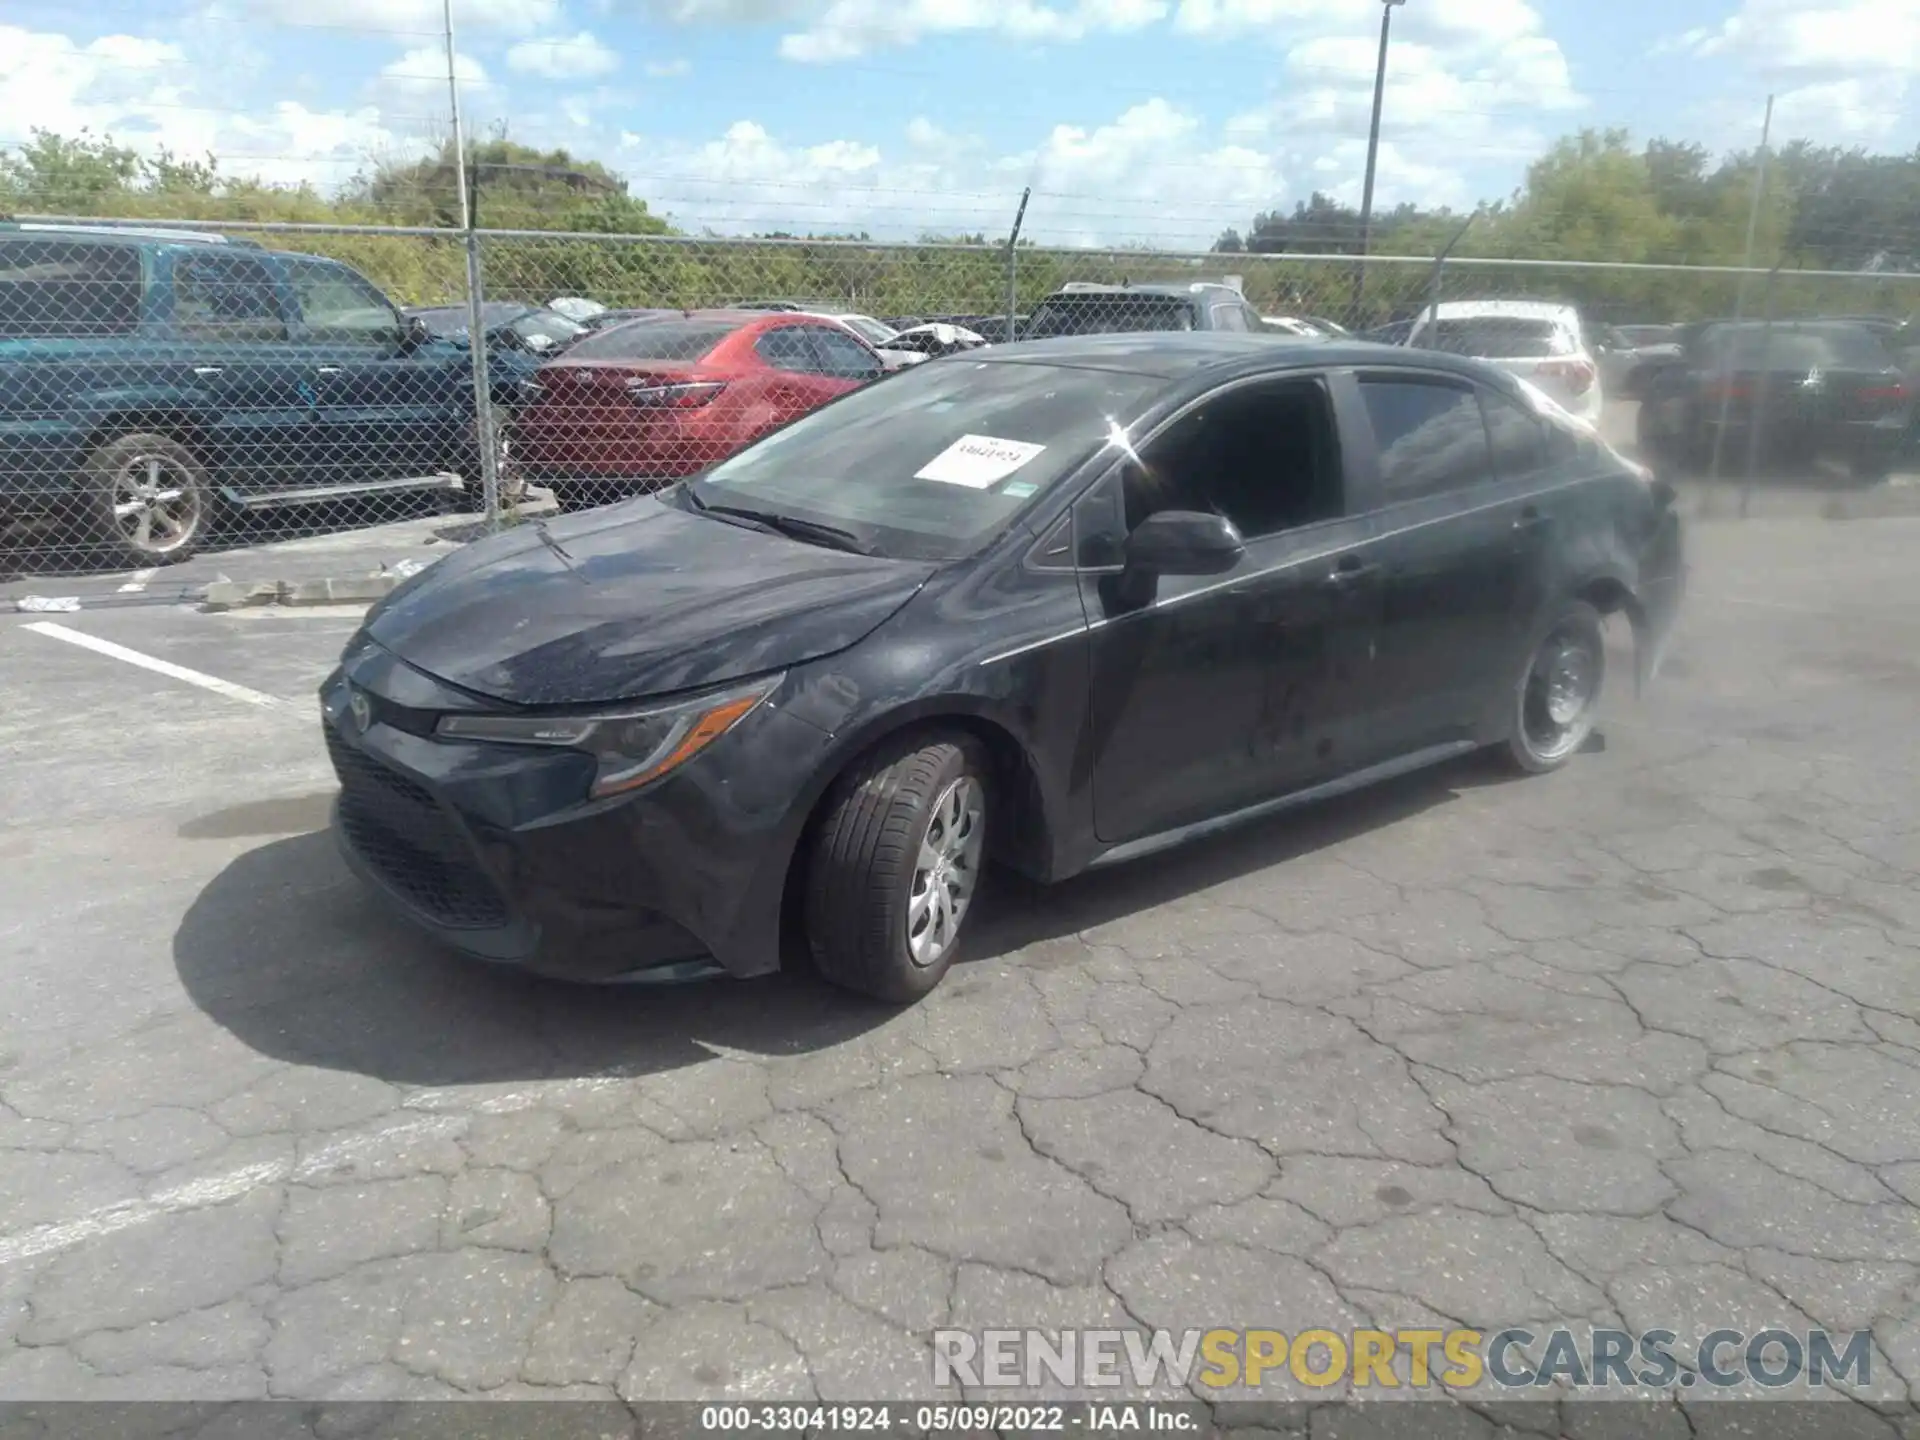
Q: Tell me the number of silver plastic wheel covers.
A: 1